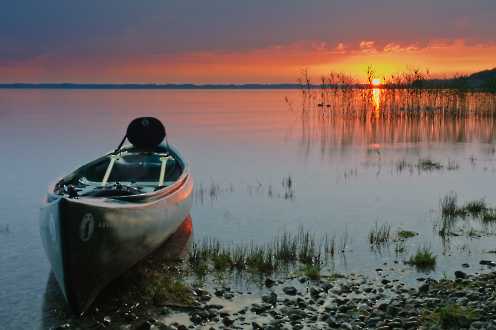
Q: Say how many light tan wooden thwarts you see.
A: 2